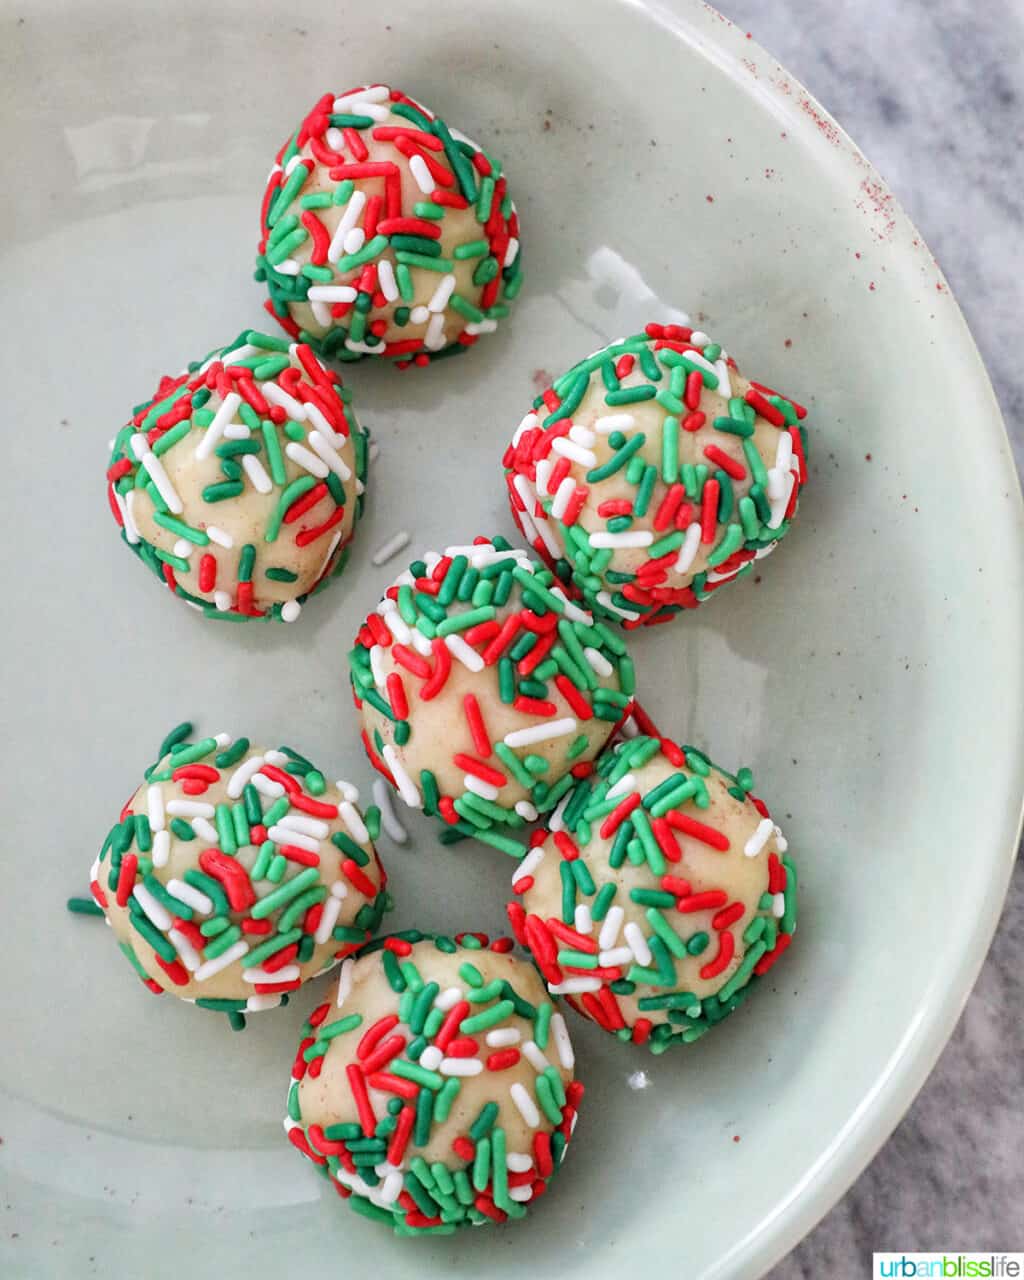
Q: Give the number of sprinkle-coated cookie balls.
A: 7